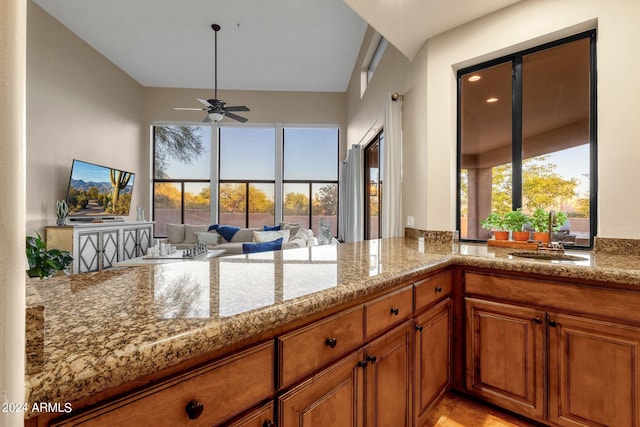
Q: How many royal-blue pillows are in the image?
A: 2